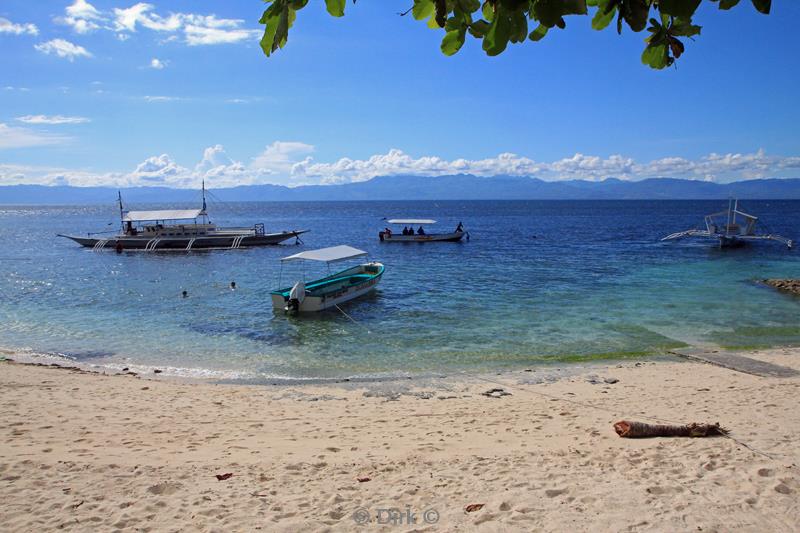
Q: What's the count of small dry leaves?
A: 3